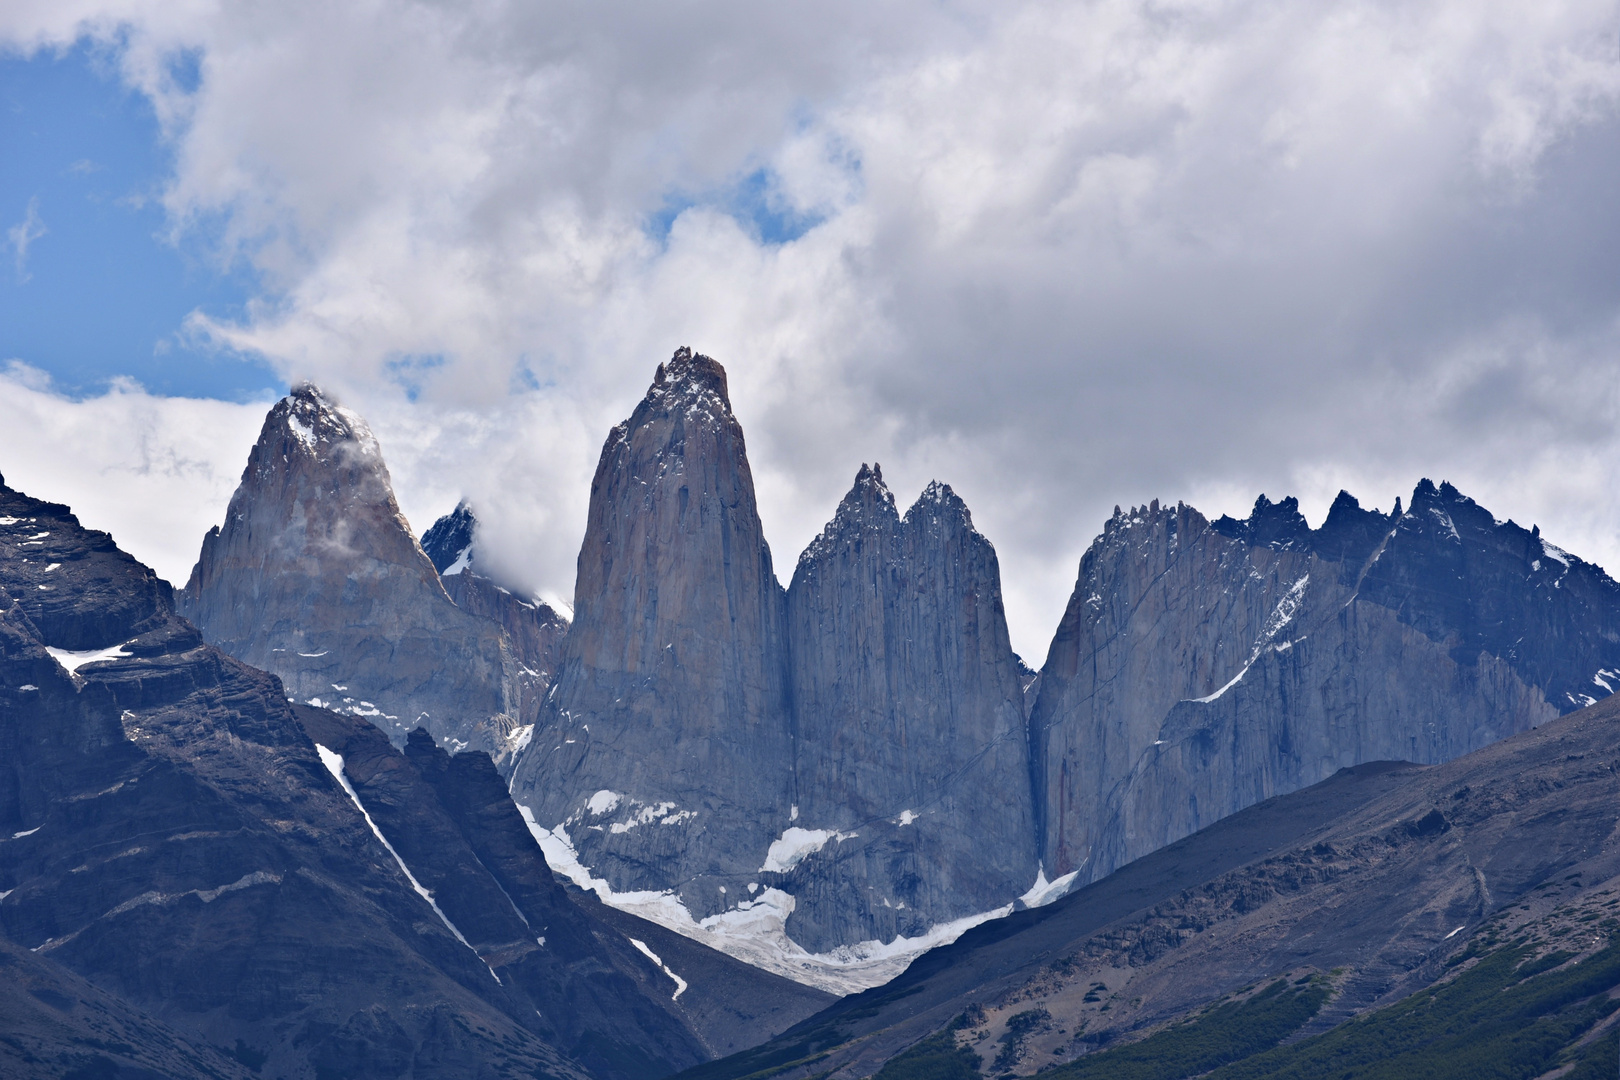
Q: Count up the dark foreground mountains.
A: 2